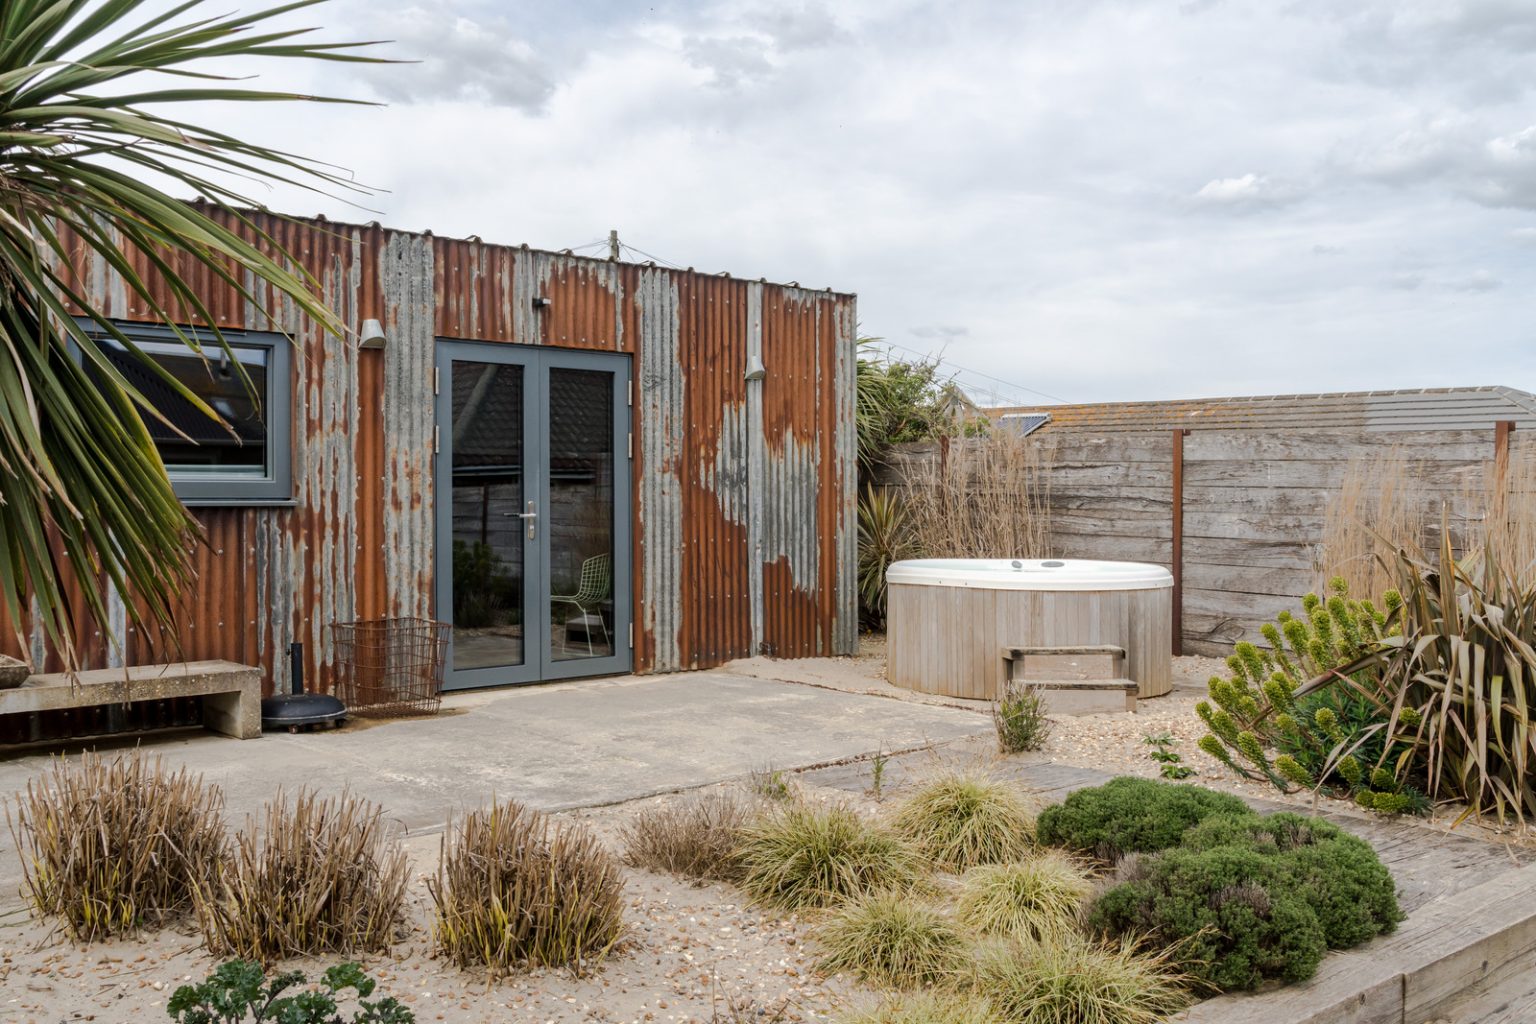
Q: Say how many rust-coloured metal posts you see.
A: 3